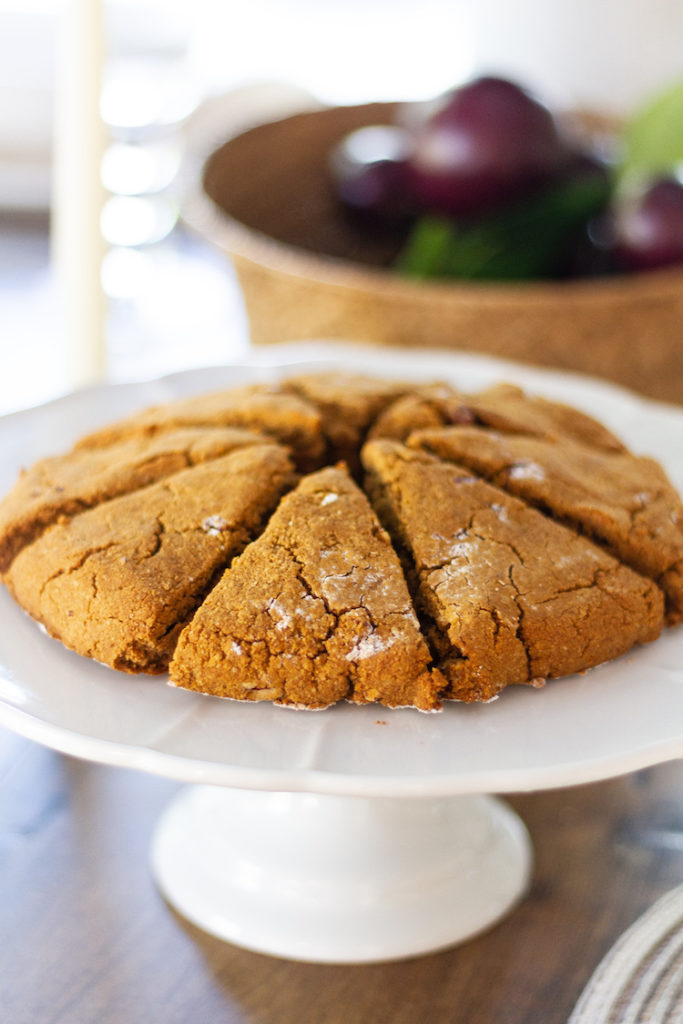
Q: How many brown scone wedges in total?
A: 8